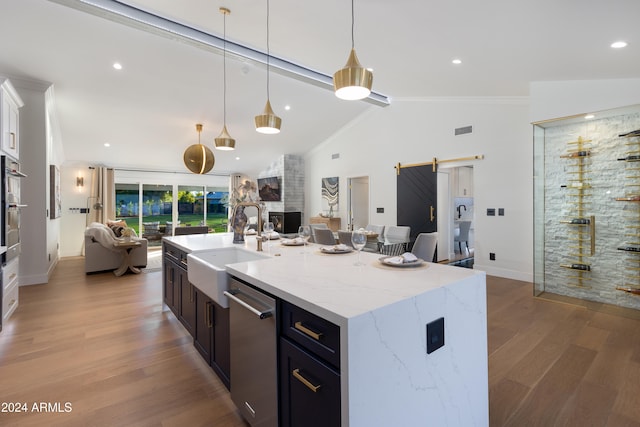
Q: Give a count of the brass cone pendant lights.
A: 3